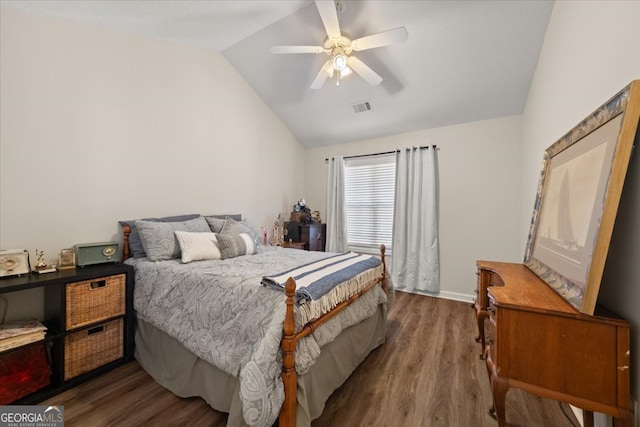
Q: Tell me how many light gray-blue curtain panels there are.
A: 2